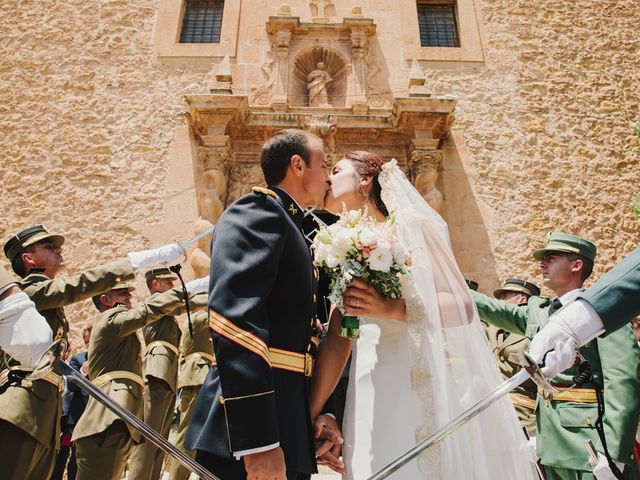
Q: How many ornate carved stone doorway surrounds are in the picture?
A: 1